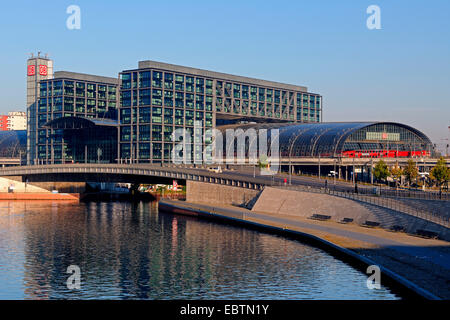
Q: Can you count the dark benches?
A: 5